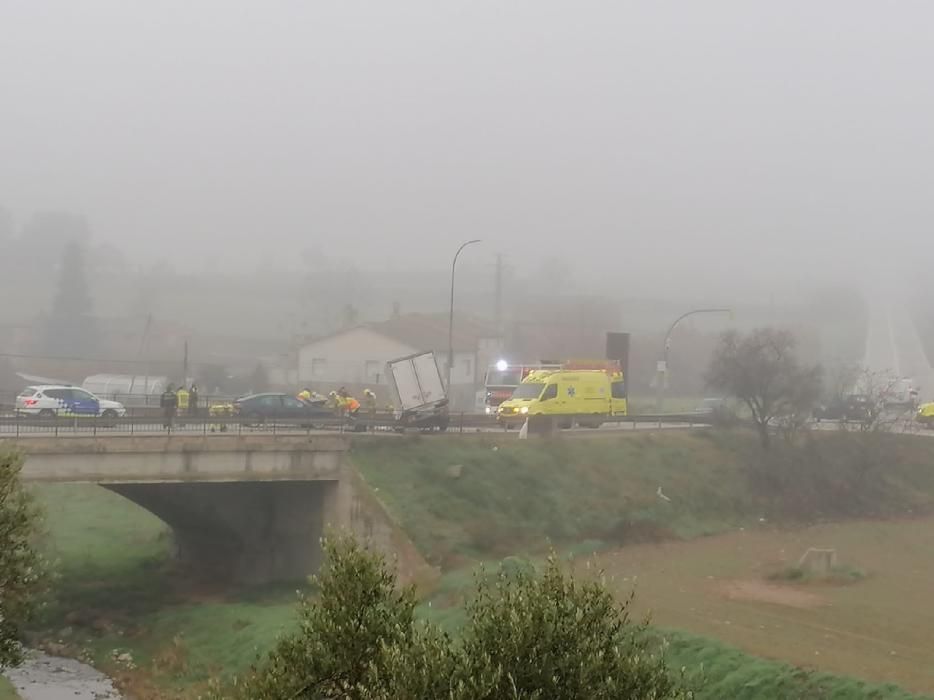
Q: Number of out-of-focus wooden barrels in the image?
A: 0